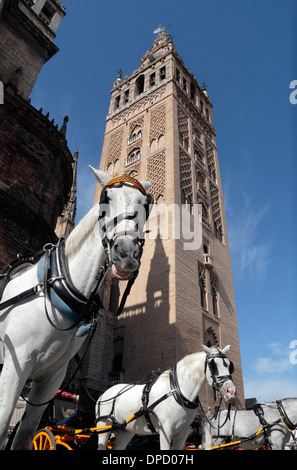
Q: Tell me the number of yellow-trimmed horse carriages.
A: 2